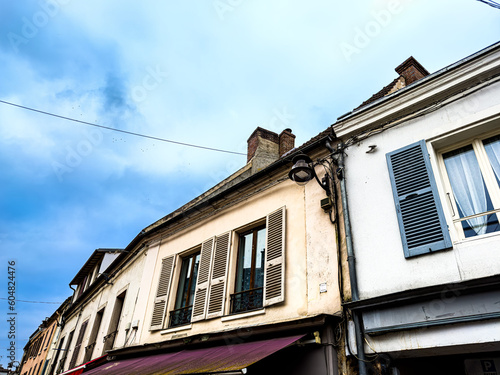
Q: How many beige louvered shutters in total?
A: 4